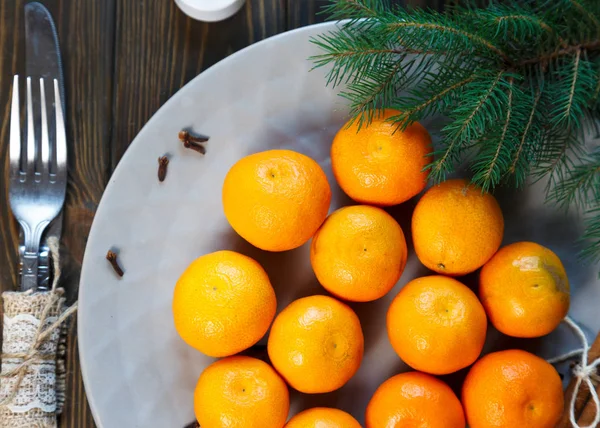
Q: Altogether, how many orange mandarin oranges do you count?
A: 12